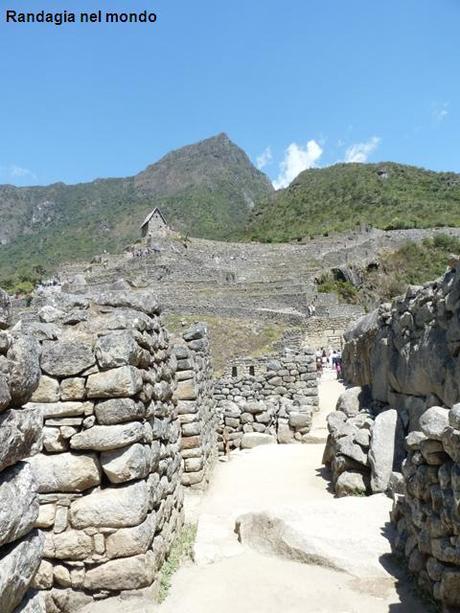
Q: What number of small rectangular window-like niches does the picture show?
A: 2